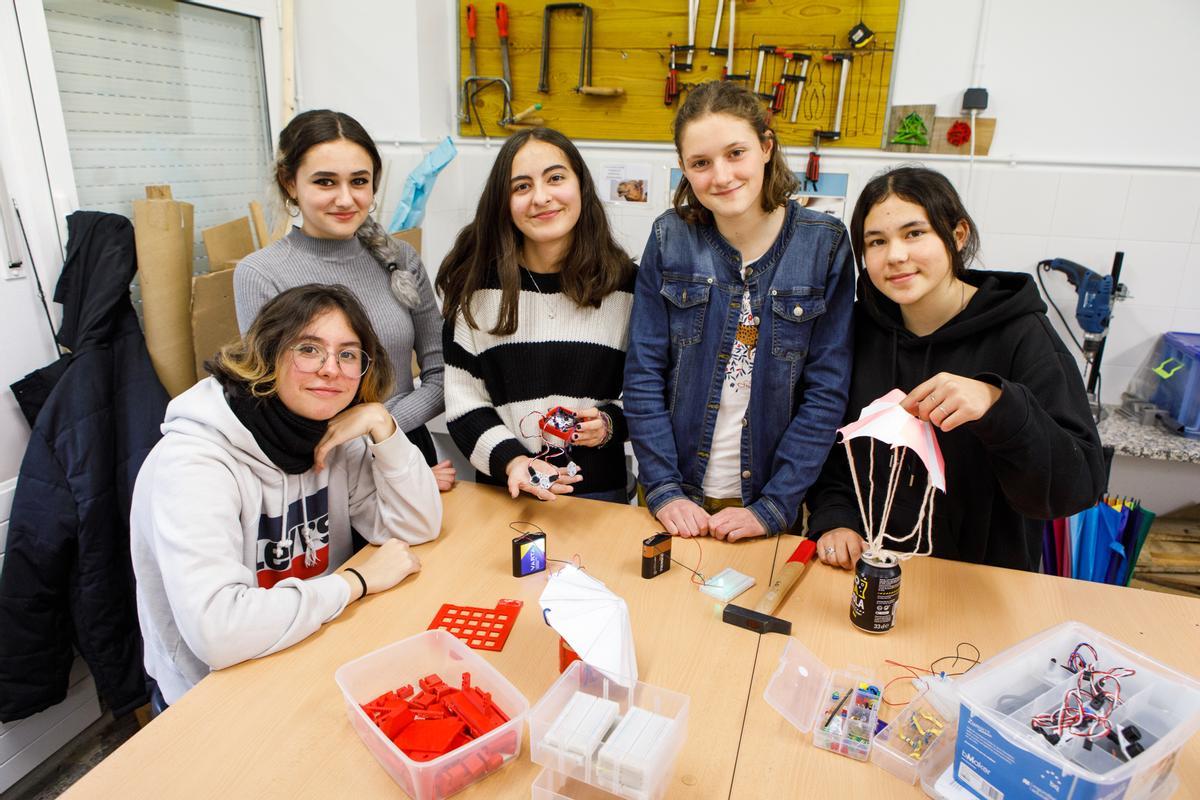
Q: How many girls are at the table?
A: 5